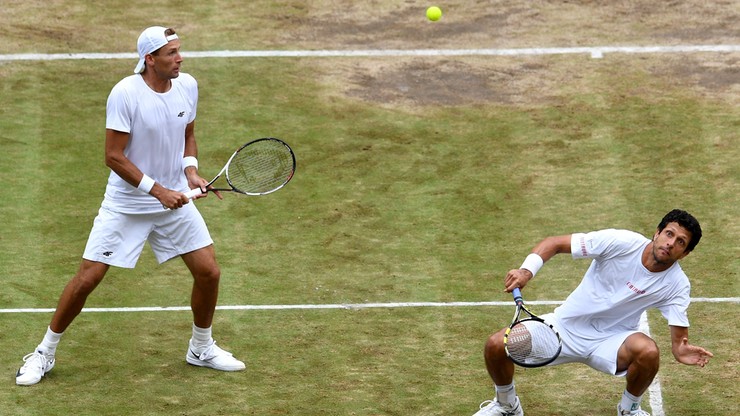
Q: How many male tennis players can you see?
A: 2